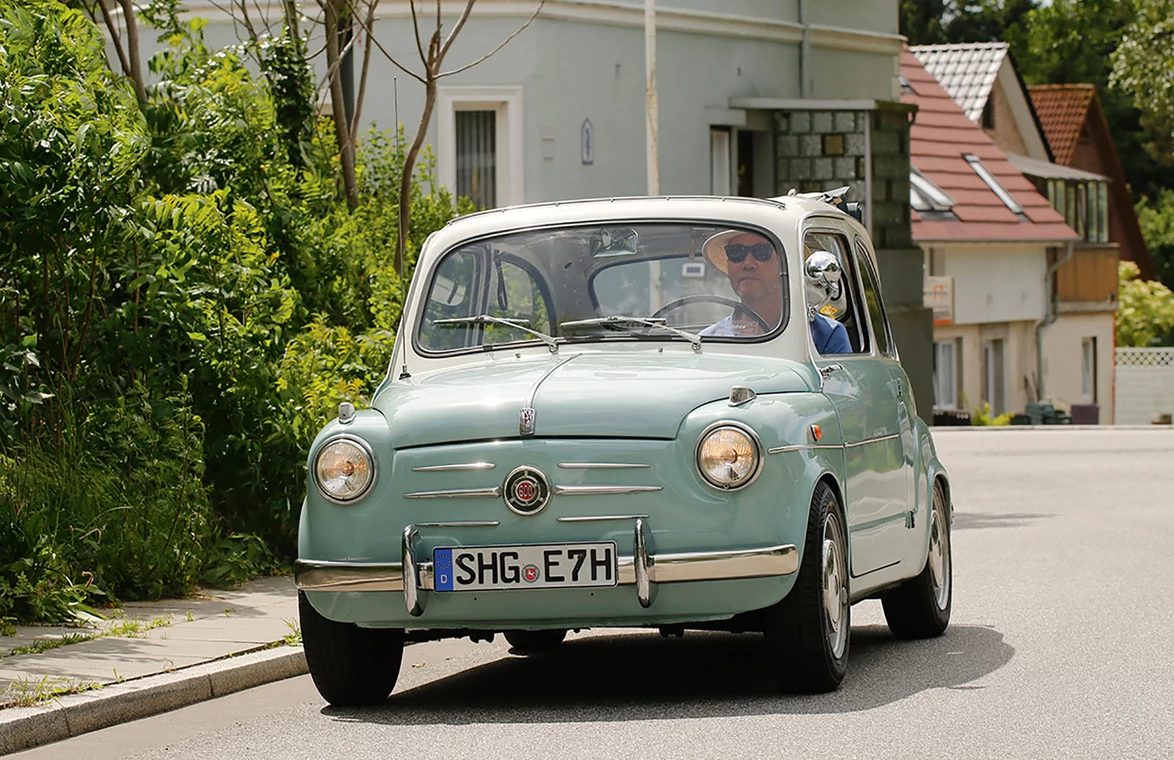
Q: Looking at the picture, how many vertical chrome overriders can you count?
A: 2